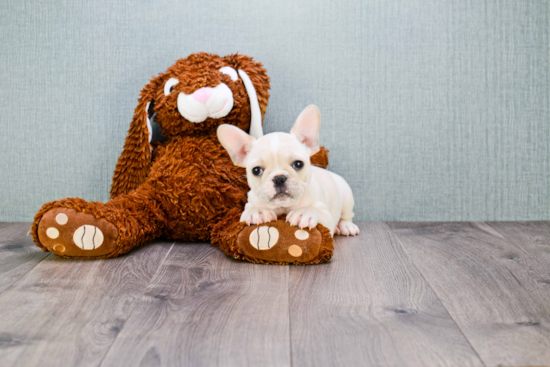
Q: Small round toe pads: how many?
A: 5